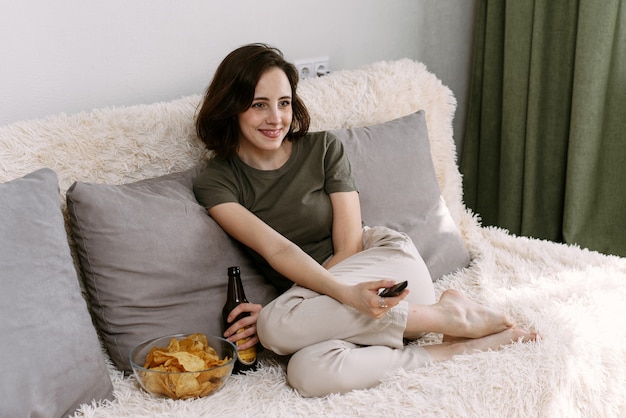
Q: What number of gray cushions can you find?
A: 3